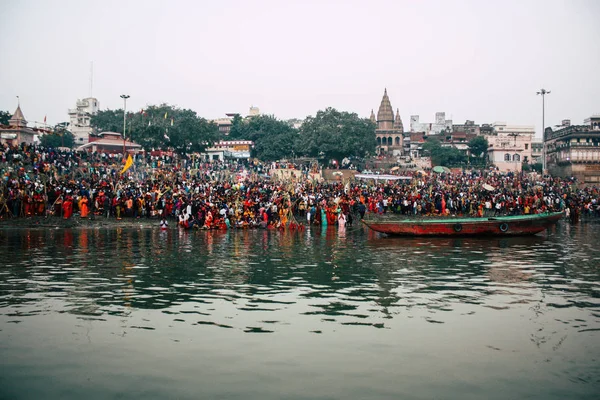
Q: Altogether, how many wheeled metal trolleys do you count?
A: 0